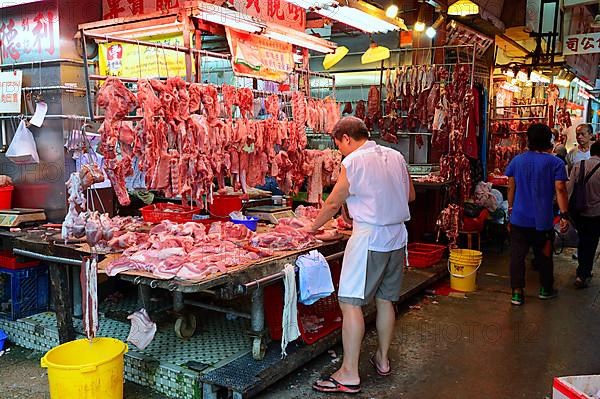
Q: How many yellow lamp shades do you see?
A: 3